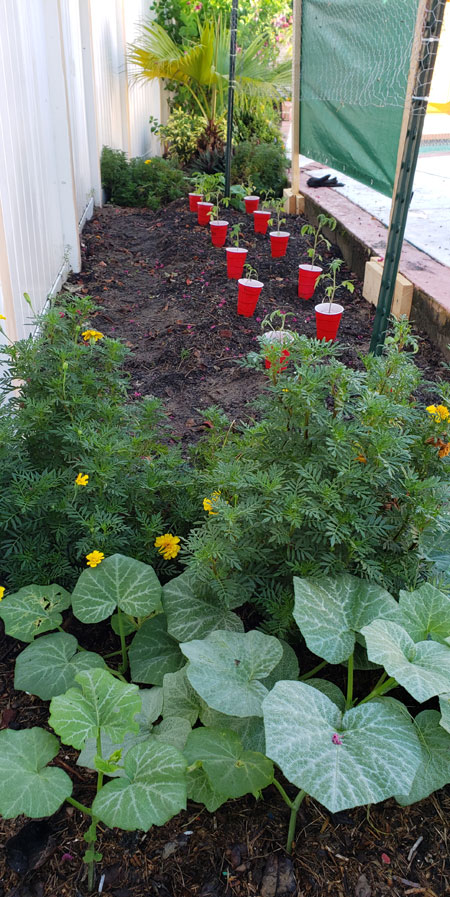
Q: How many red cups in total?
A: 11